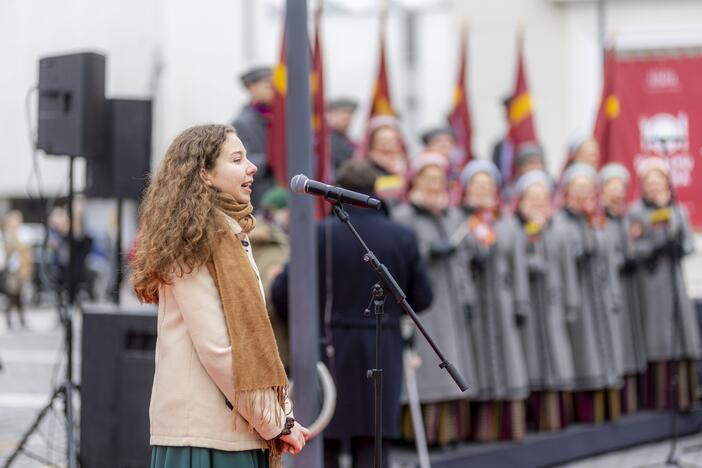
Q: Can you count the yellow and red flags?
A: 6